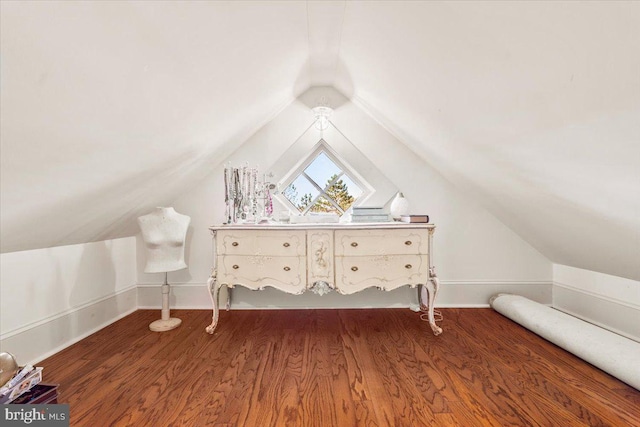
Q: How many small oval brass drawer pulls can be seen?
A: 8